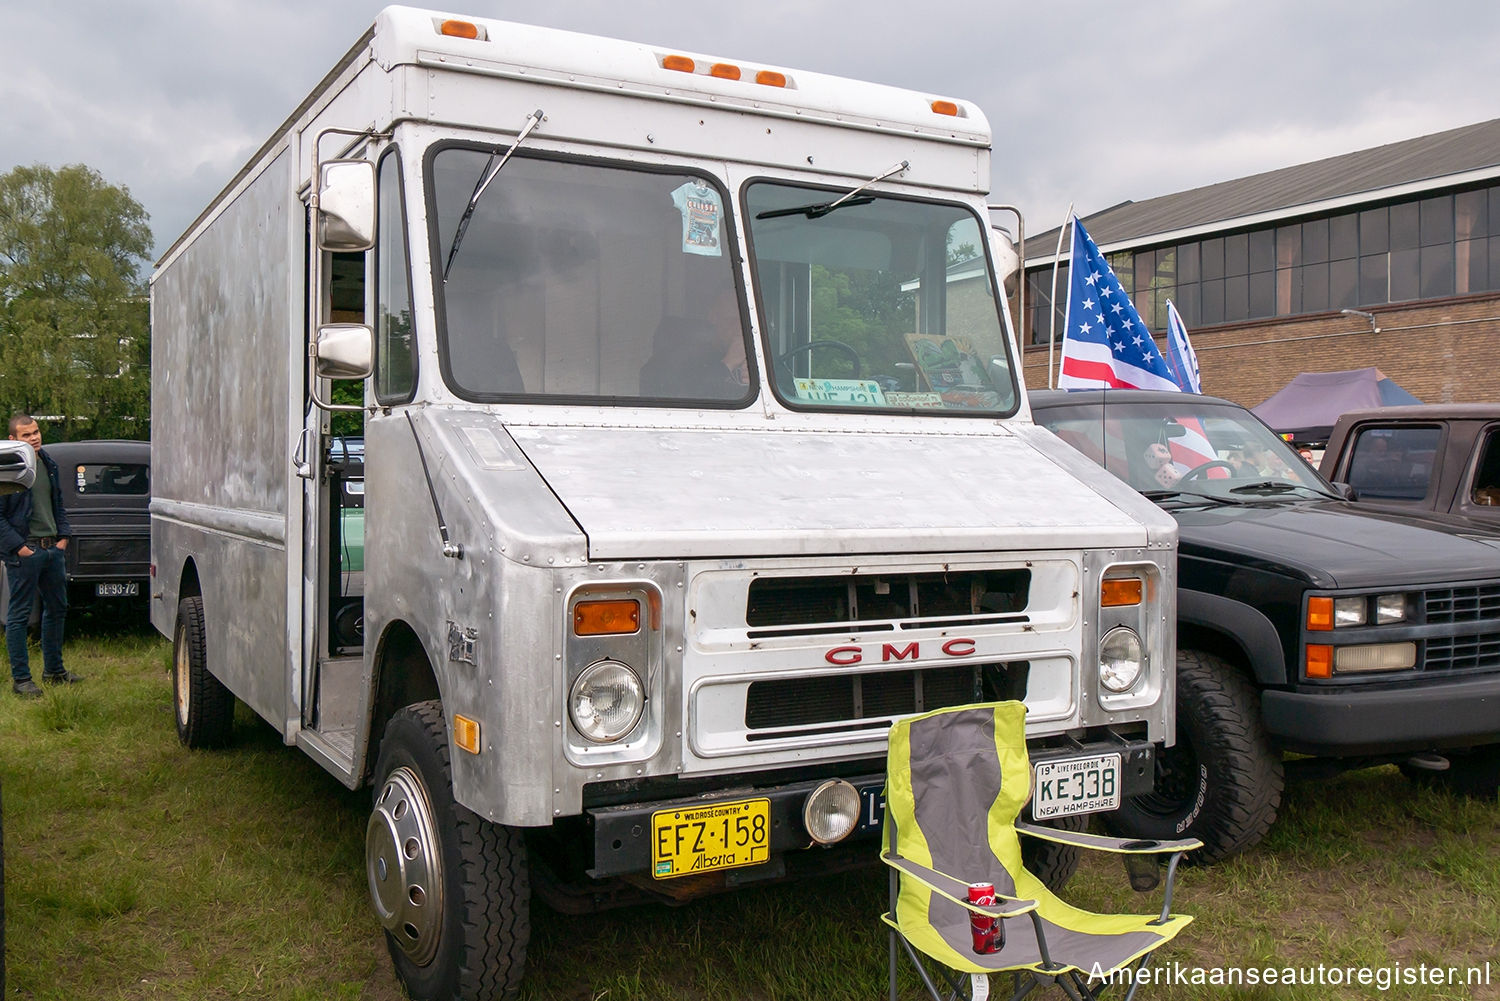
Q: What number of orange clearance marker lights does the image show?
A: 5